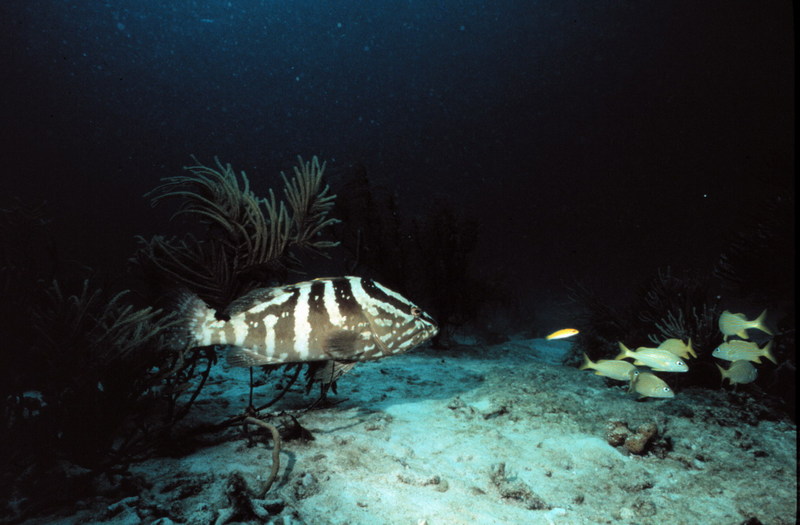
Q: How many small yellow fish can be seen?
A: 8